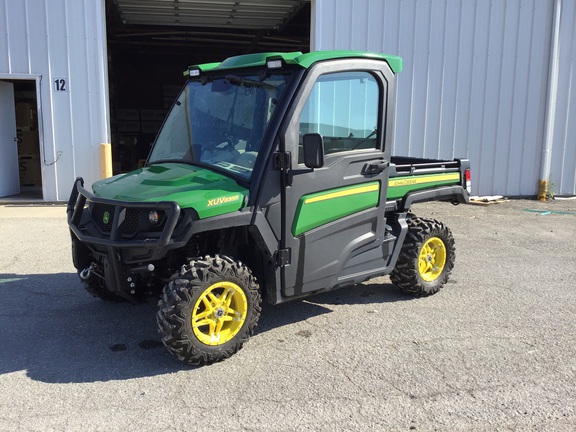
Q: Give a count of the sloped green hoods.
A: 1